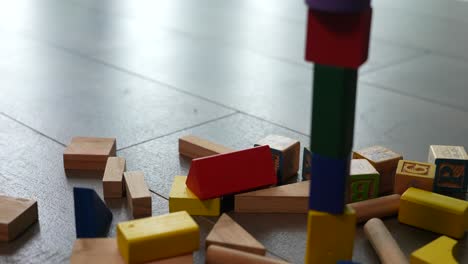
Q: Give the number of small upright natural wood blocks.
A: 2